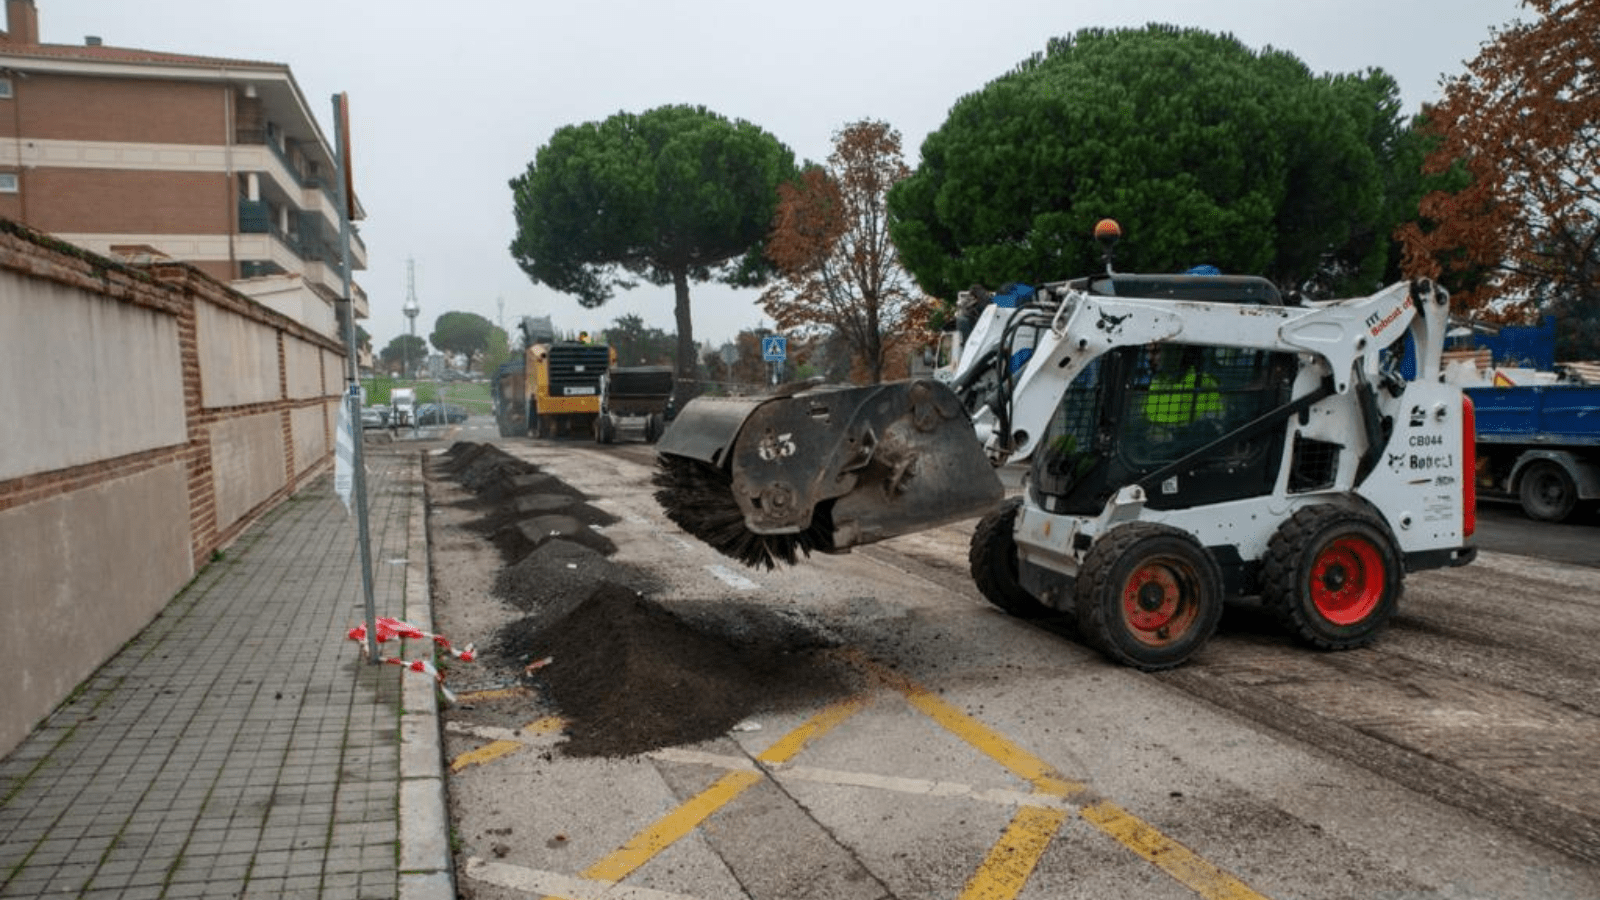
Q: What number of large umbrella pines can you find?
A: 2